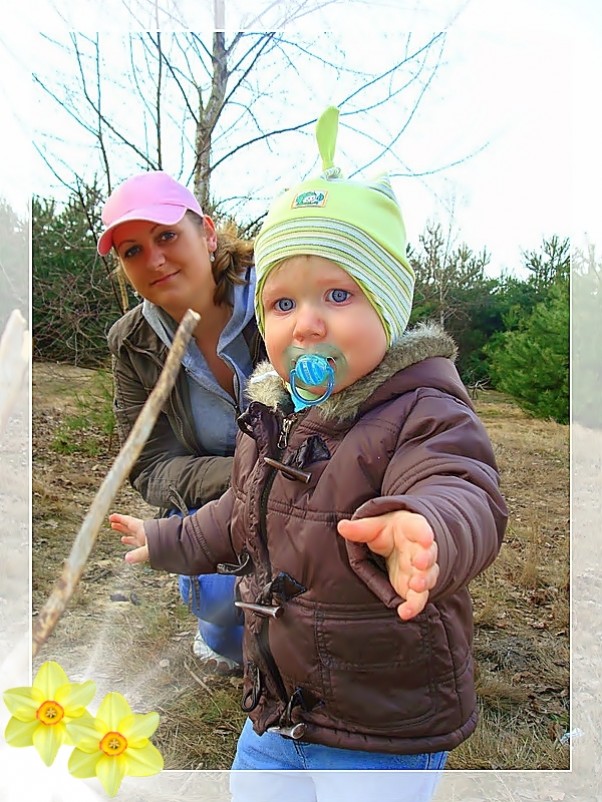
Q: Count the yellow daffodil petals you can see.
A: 12